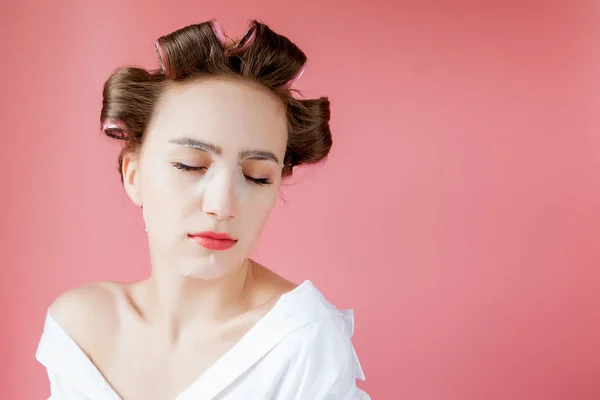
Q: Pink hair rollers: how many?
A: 4